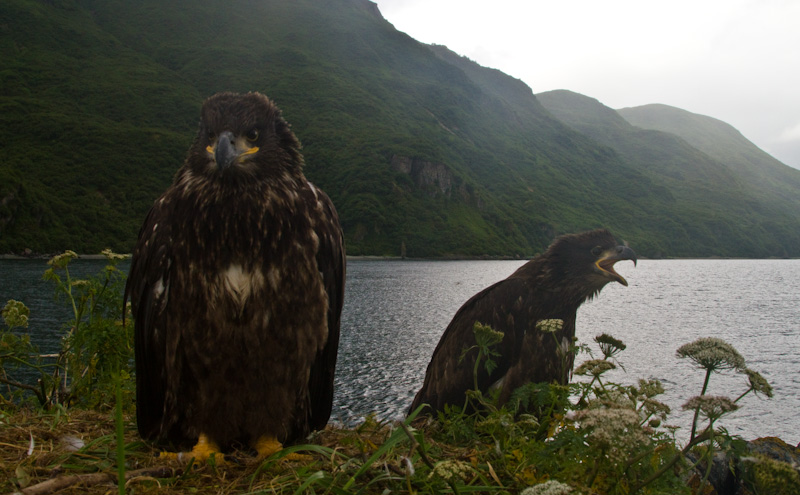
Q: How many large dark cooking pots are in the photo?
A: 0